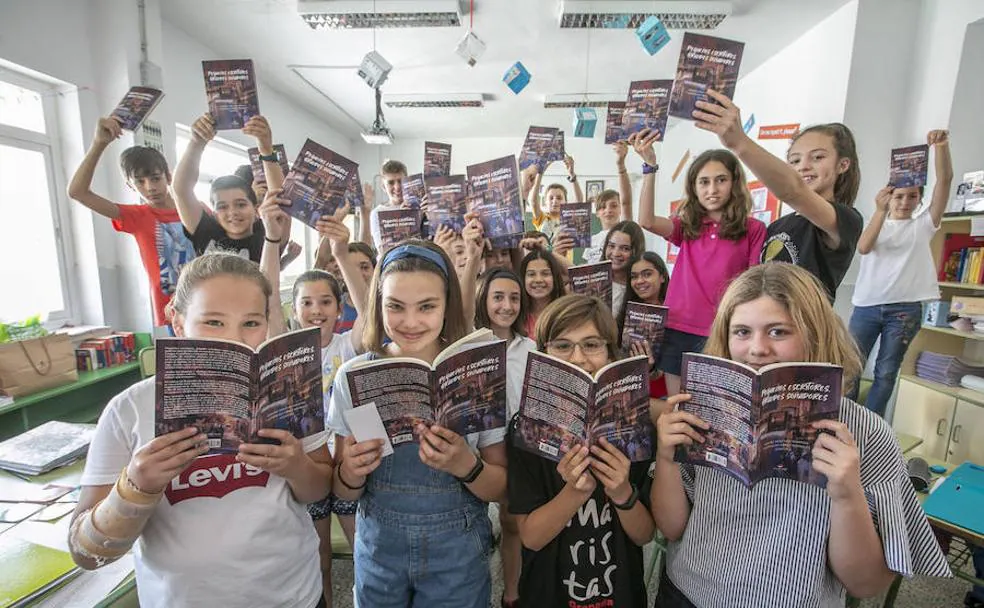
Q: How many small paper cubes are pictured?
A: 5